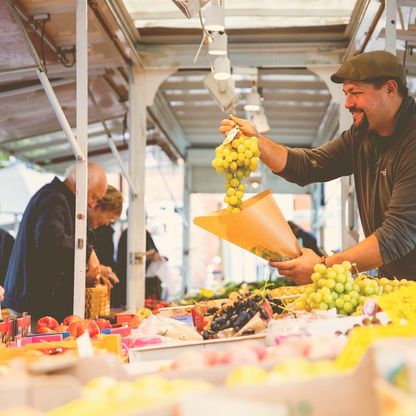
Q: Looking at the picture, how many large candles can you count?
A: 0